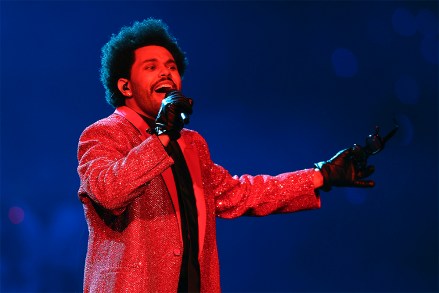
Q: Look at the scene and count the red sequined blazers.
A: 1